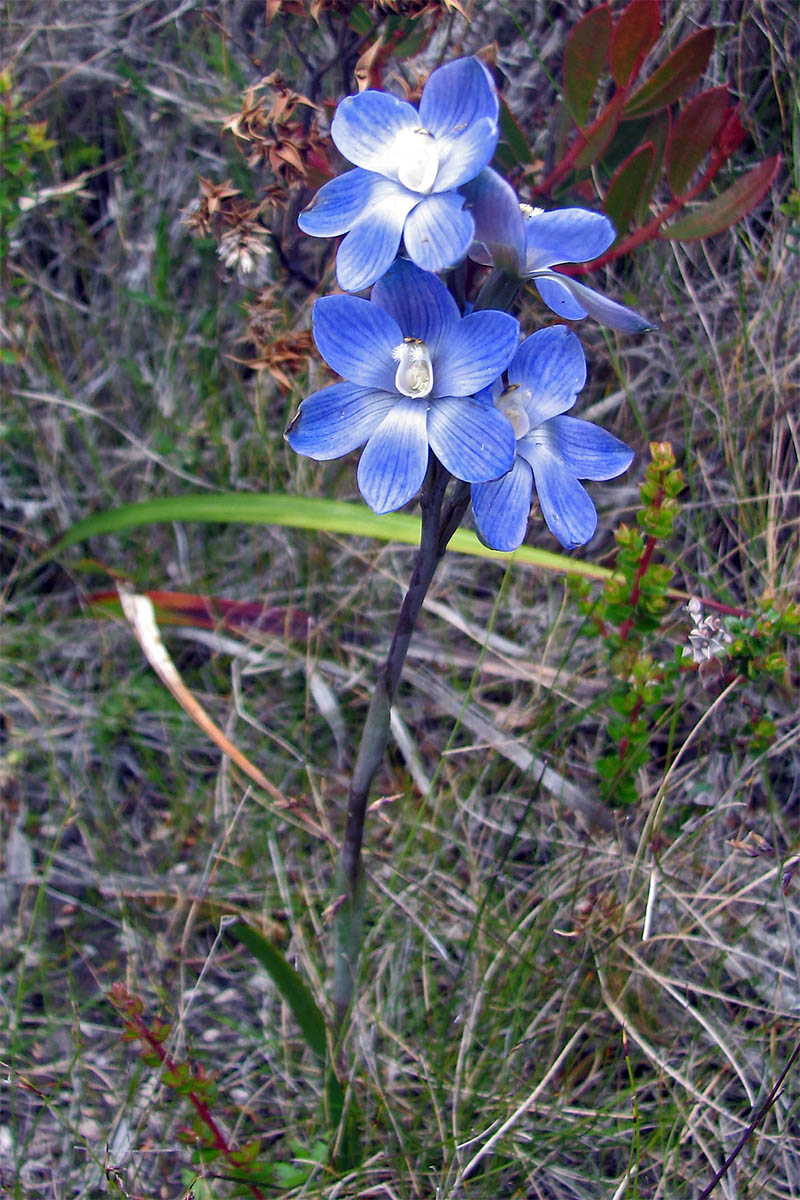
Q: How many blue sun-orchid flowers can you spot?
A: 4